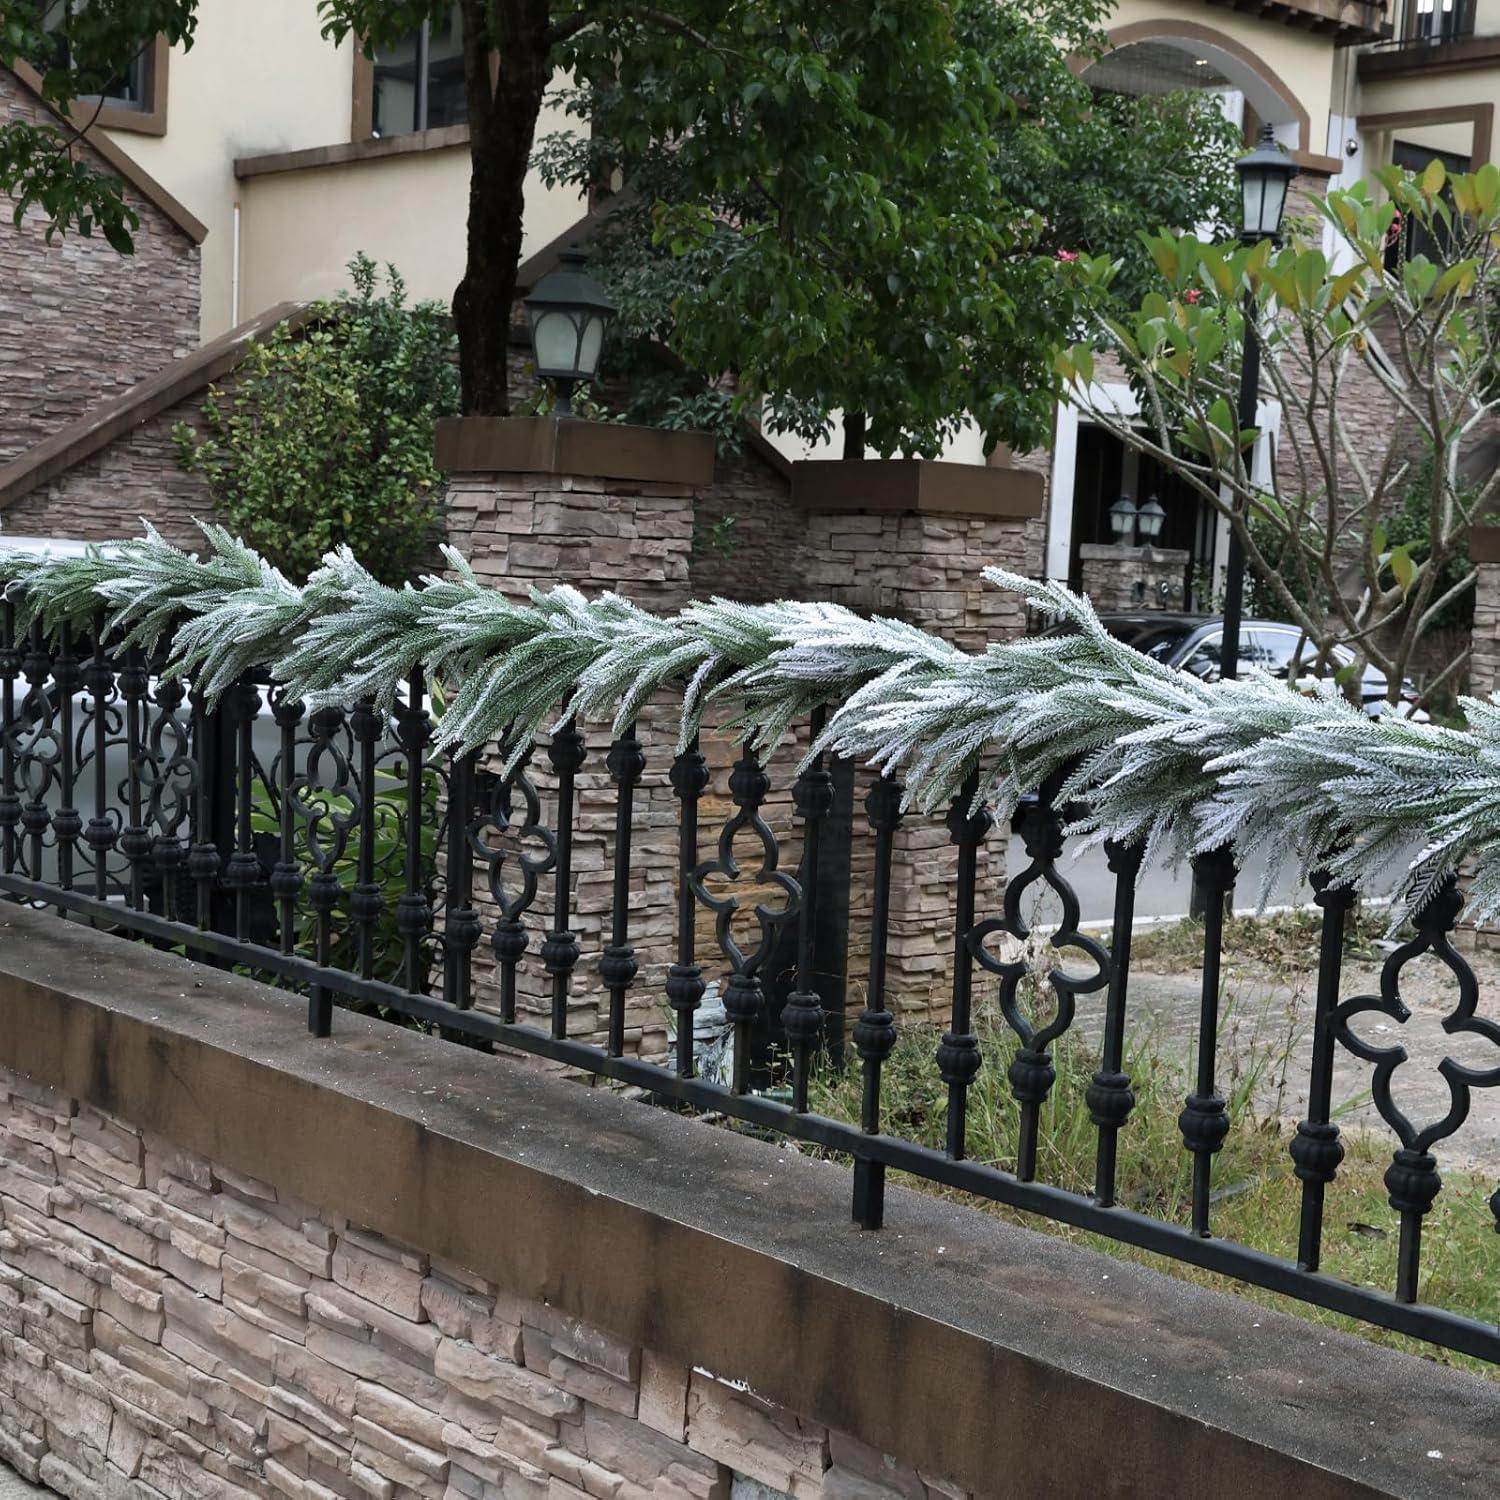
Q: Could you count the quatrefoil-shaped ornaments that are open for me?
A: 7